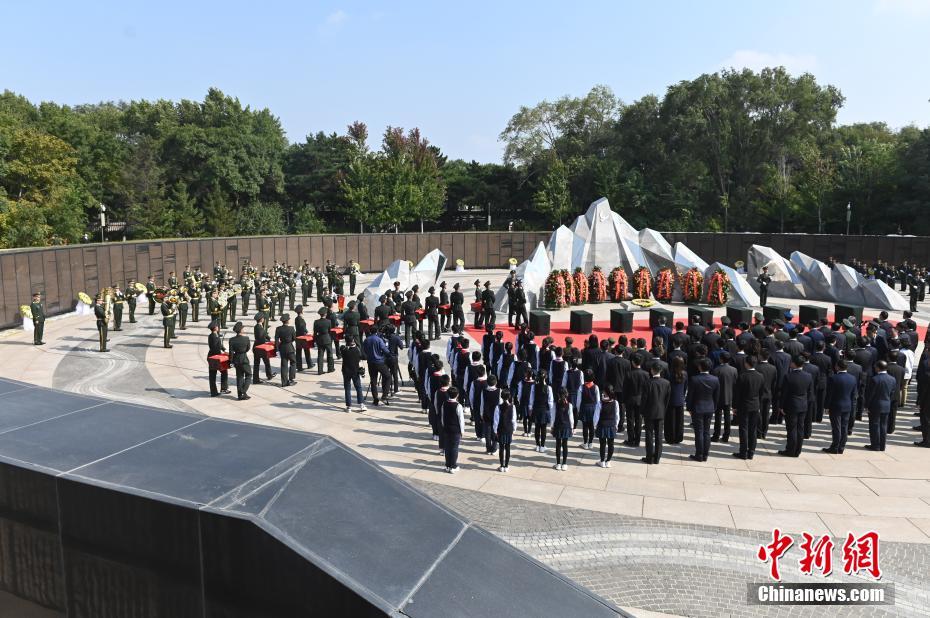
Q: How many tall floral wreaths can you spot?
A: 9